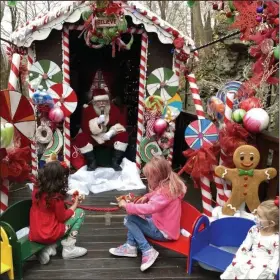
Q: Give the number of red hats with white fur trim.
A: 1